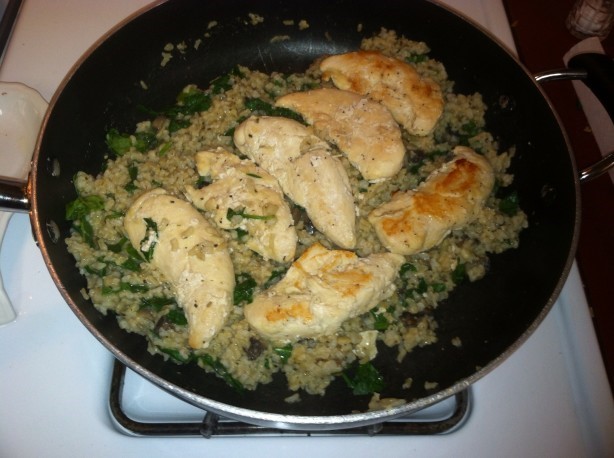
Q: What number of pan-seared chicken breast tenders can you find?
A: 7